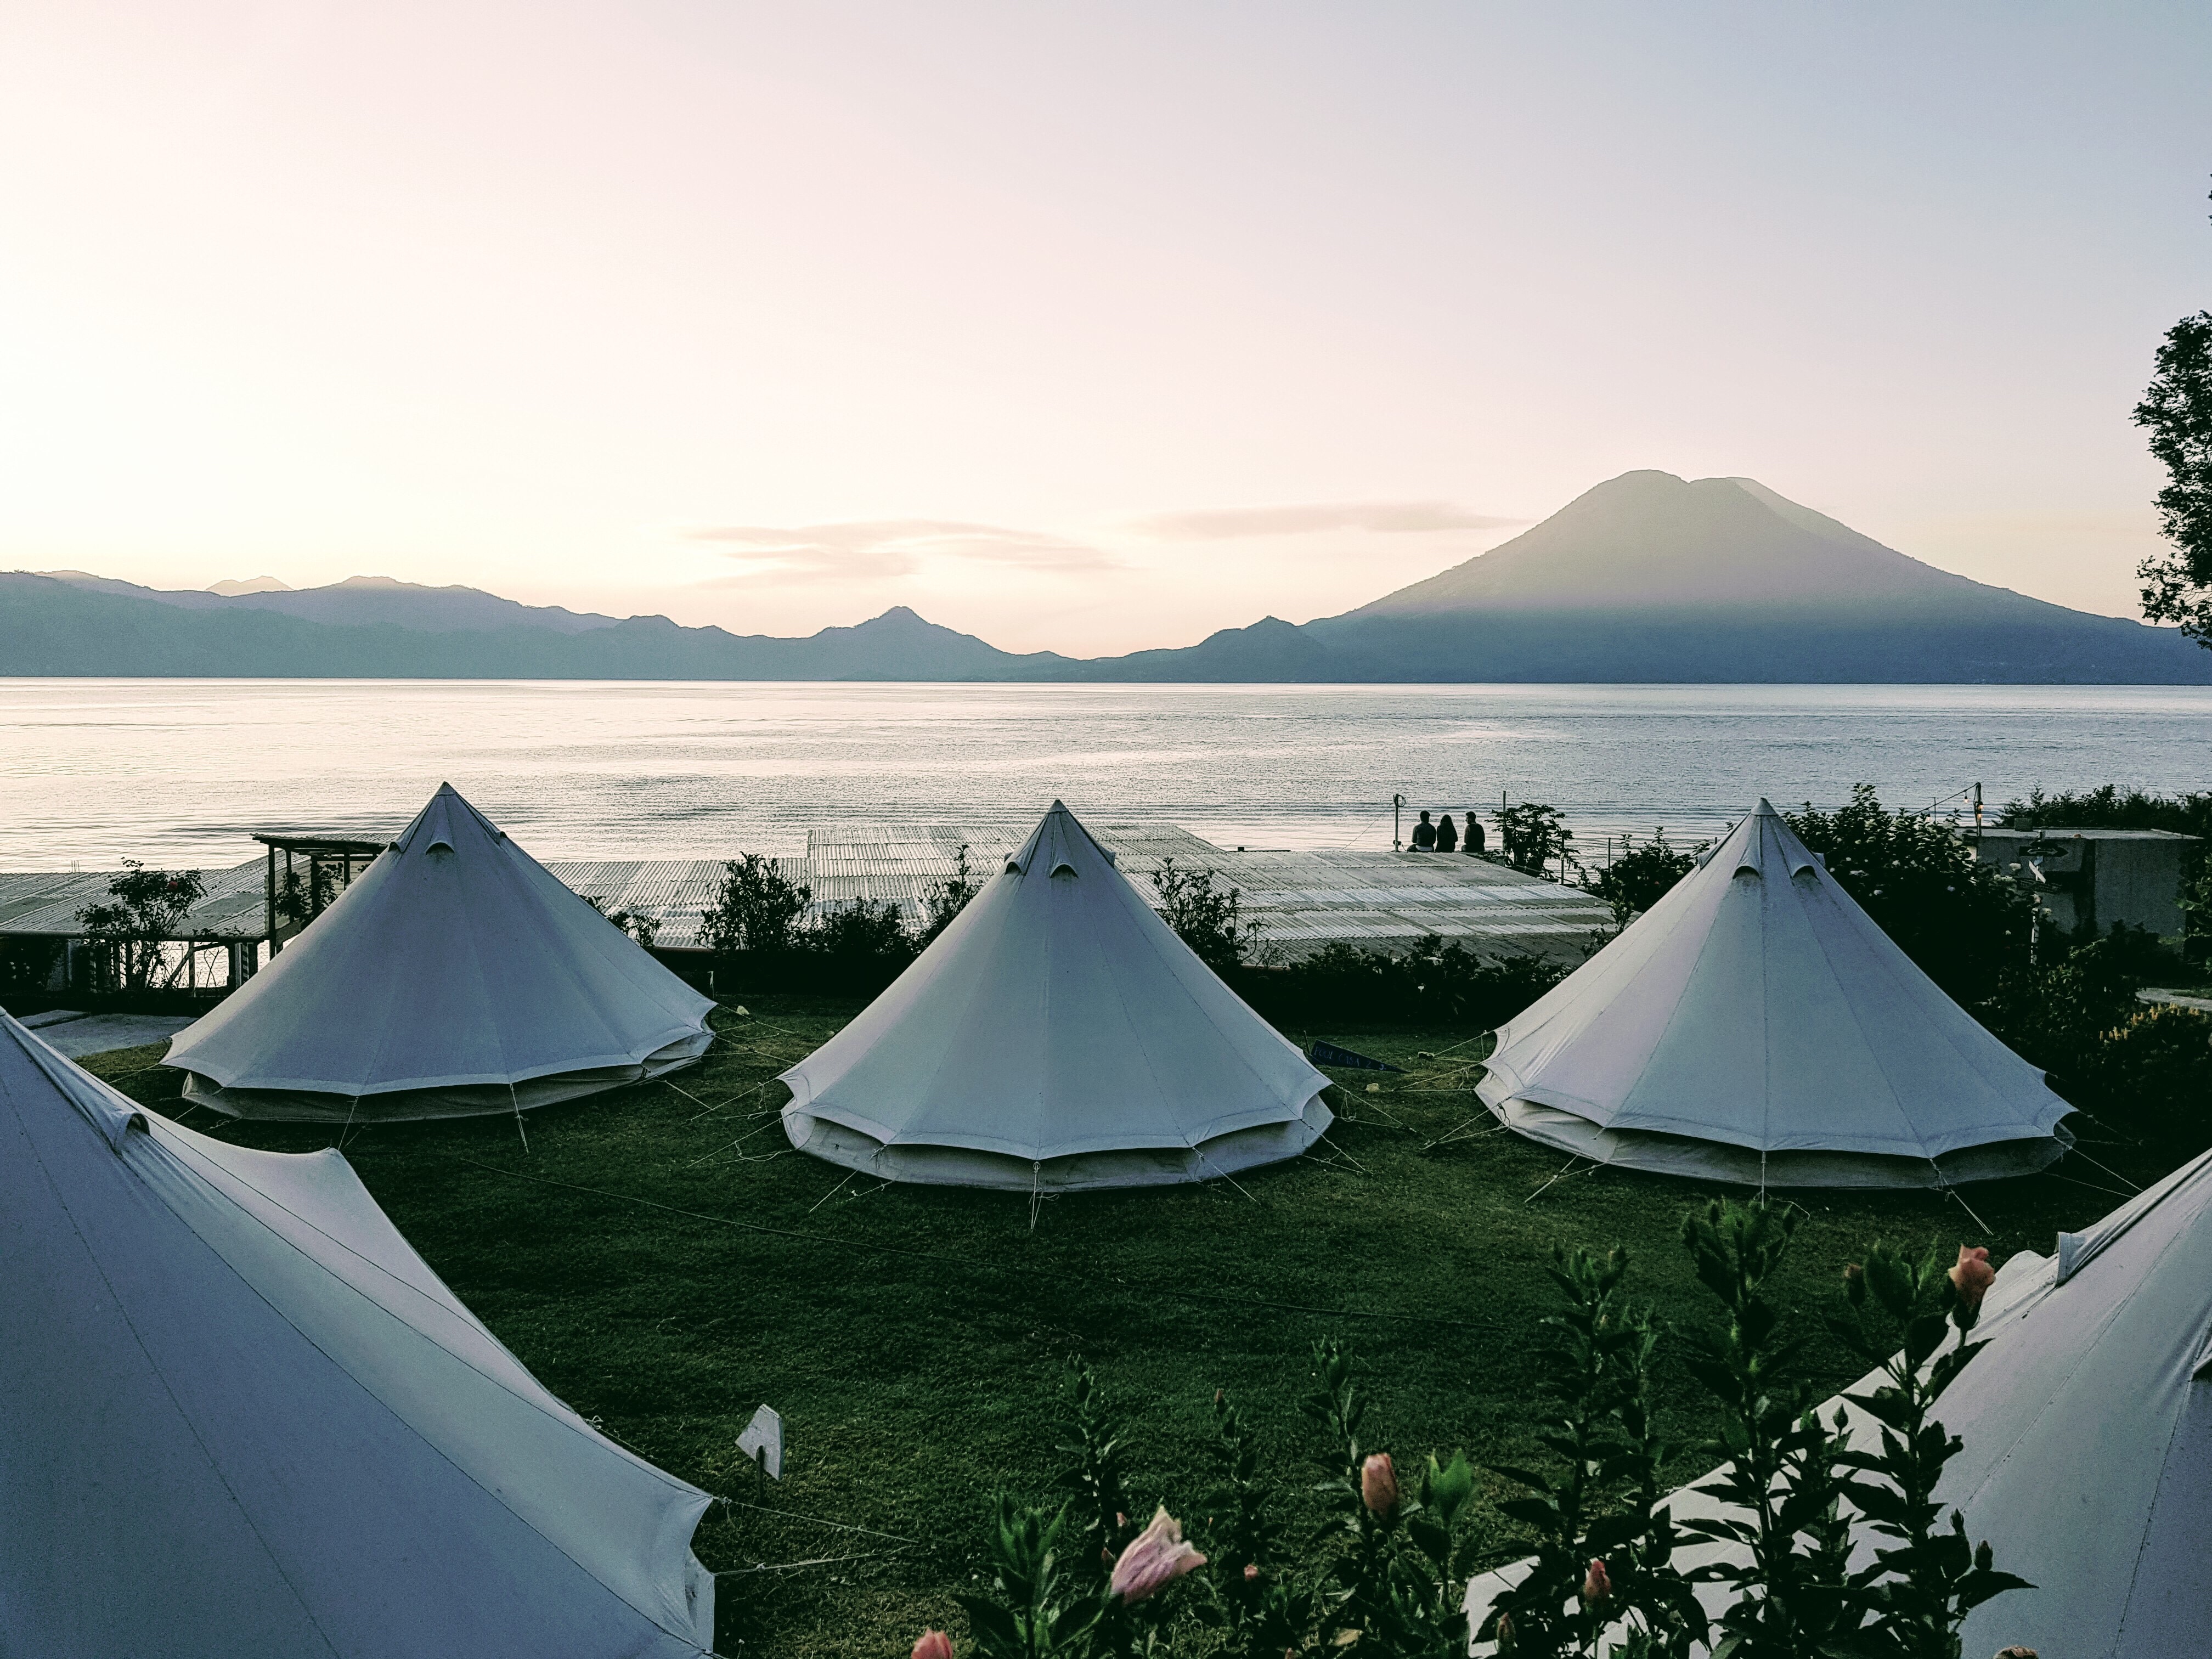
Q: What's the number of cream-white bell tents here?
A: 5